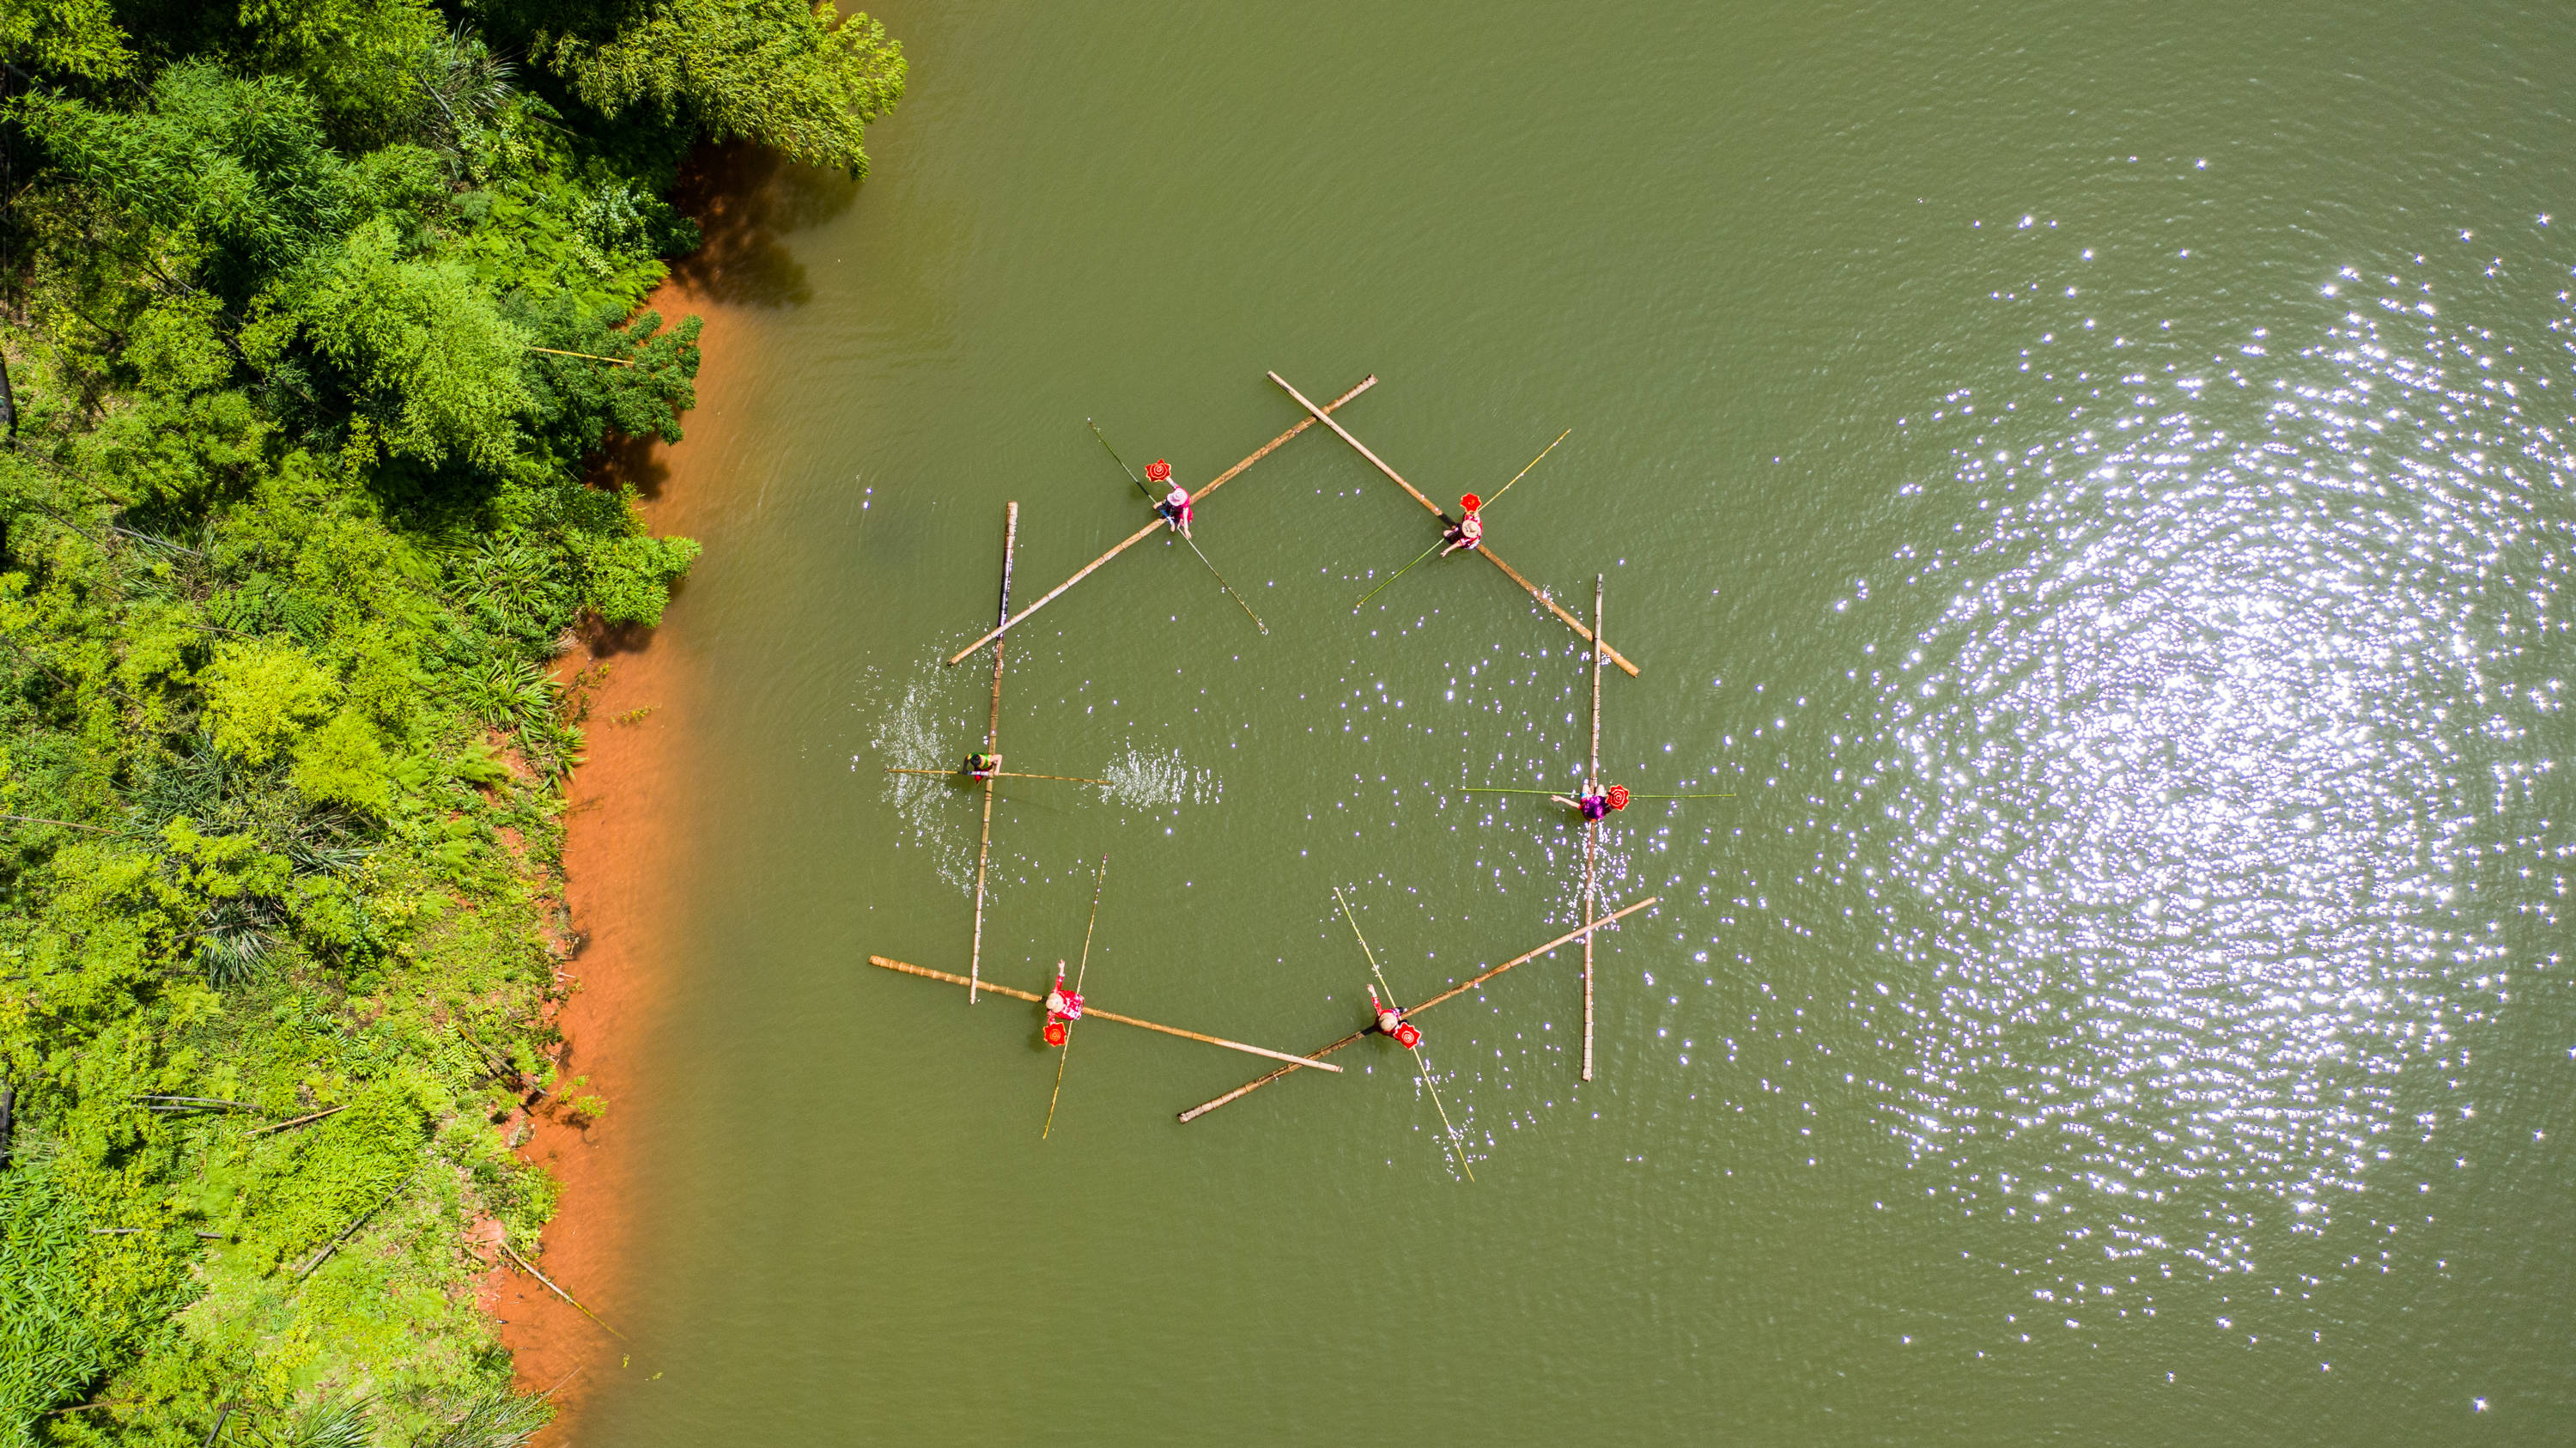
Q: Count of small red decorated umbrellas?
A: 5